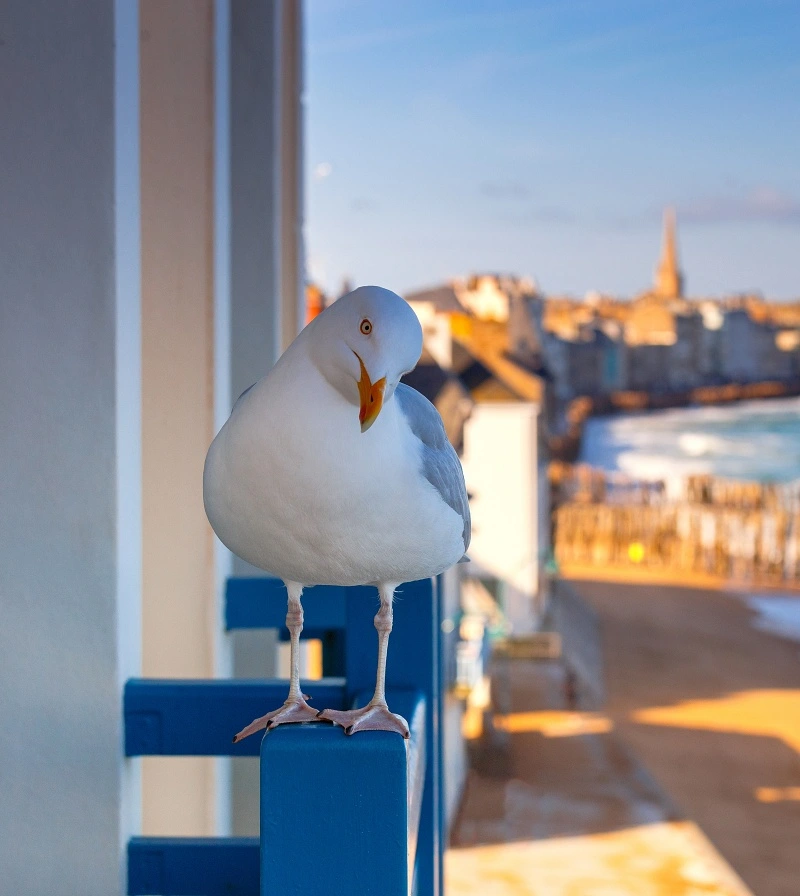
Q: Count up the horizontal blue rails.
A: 3